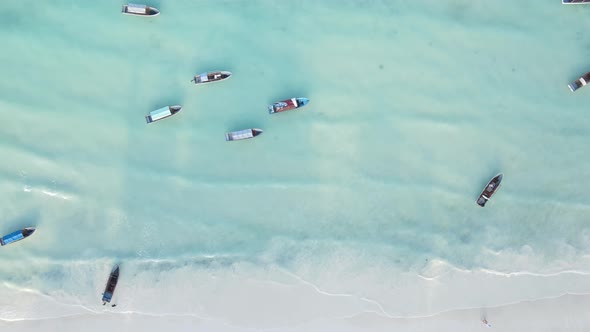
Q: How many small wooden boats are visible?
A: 10